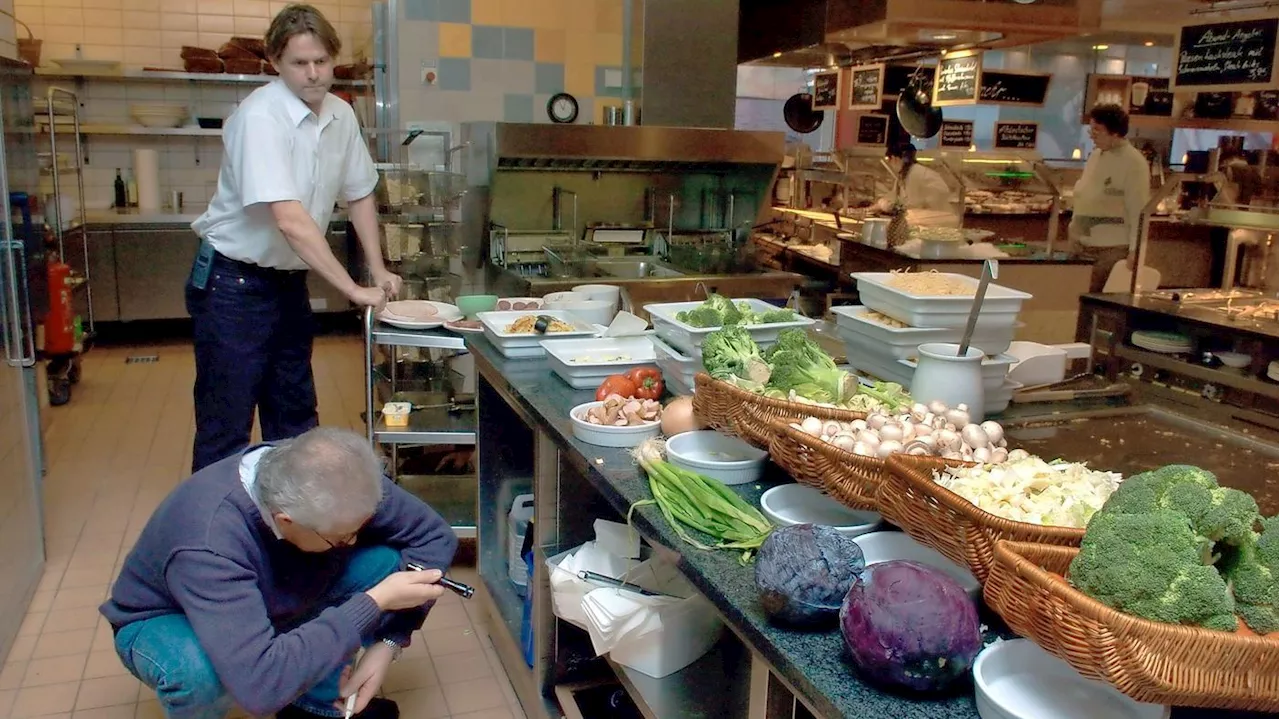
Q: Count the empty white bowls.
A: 4